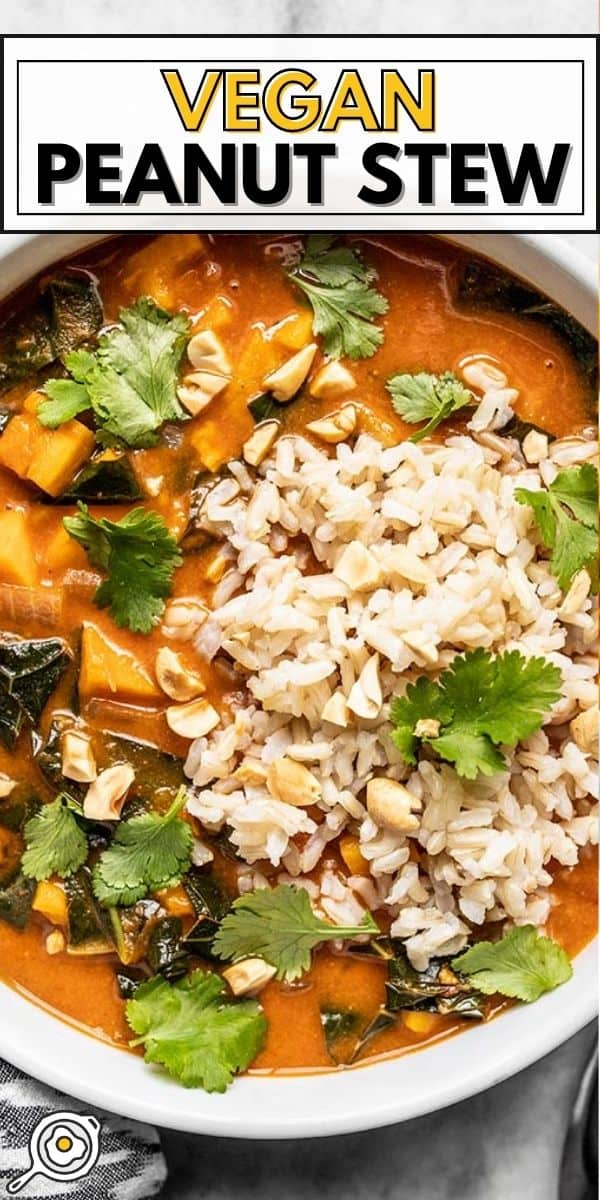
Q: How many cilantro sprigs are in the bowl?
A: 11